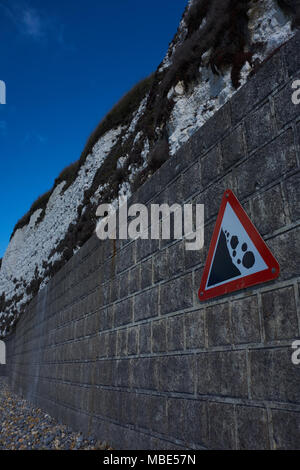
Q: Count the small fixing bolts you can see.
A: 3